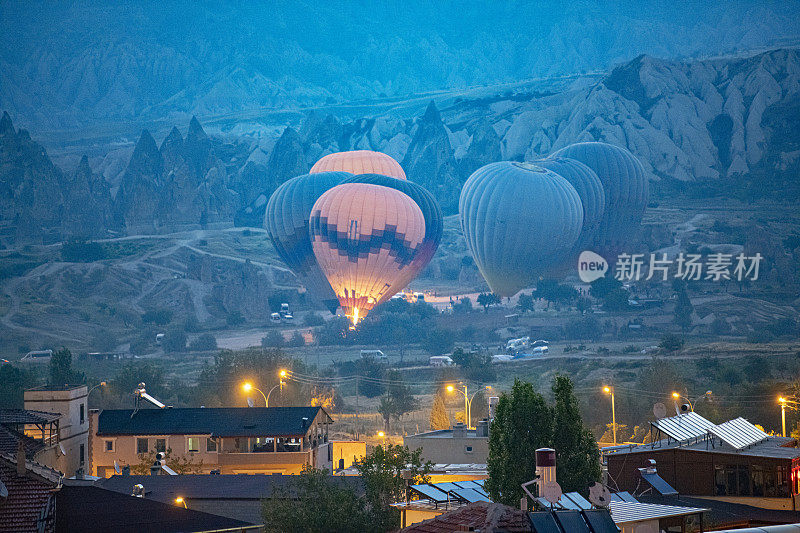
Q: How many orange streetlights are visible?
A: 8